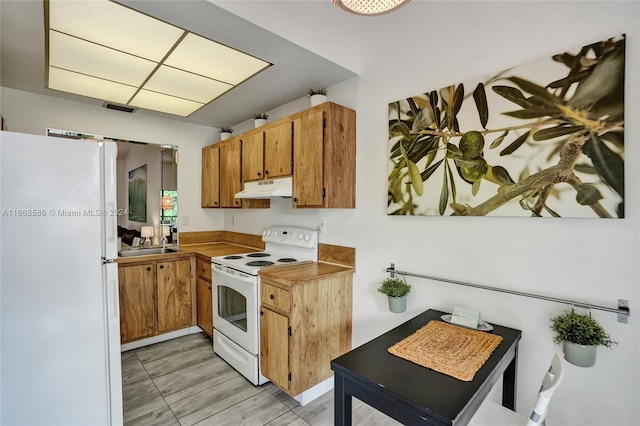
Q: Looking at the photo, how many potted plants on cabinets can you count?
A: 3